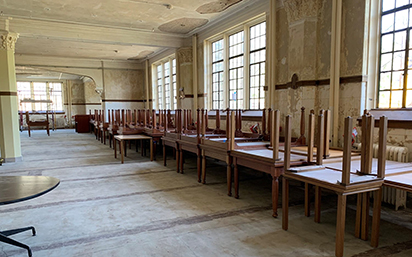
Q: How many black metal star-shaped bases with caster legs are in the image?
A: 1